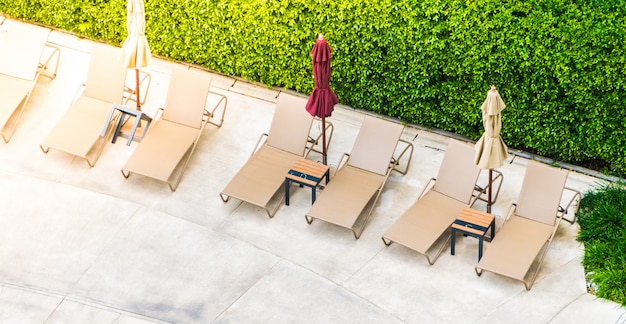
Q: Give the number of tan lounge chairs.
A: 7